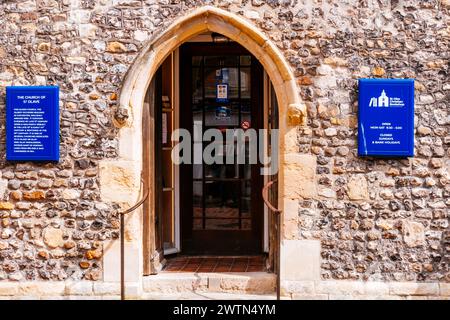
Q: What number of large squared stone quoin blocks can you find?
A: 4